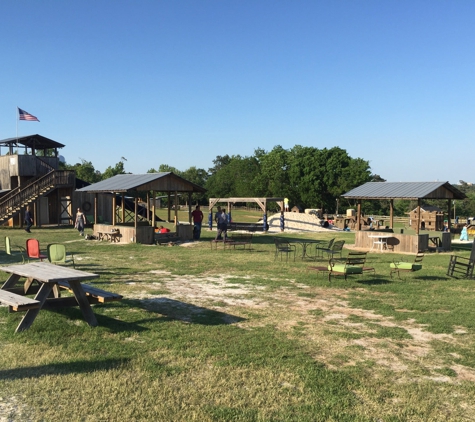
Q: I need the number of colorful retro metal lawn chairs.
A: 3